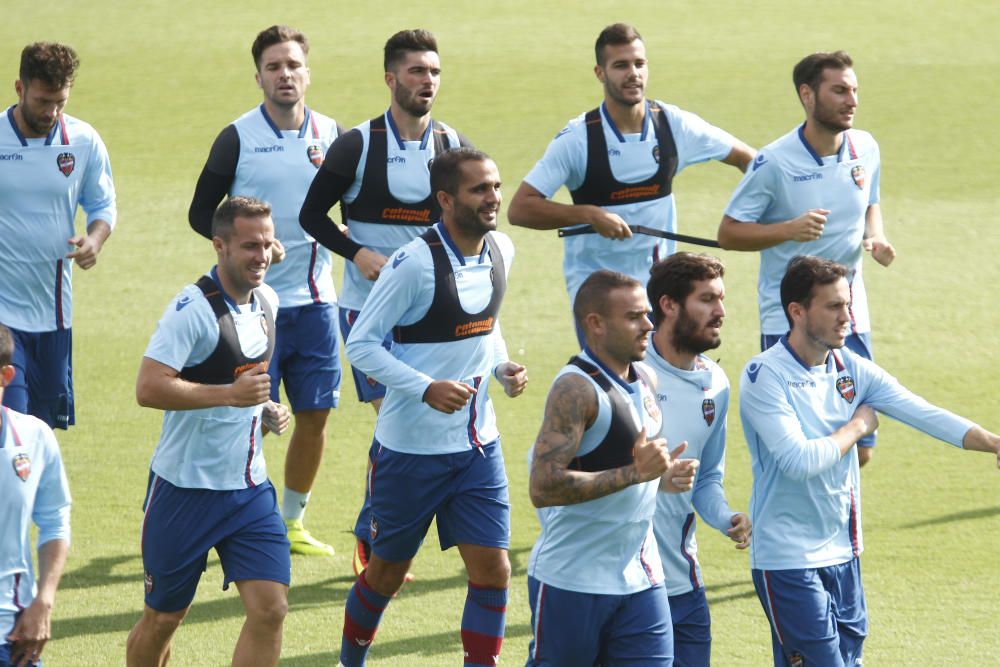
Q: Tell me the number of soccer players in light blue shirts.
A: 11